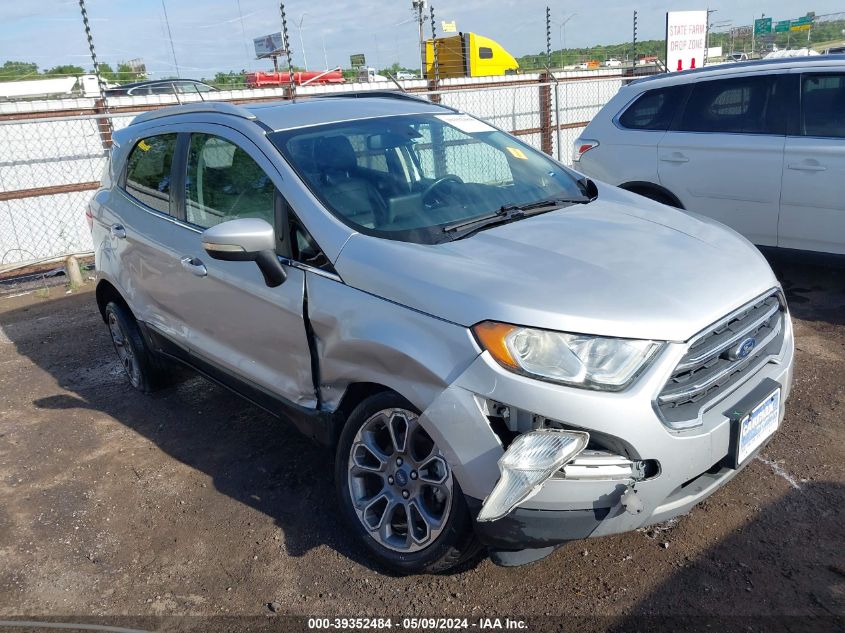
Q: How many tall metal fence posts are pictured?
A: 5